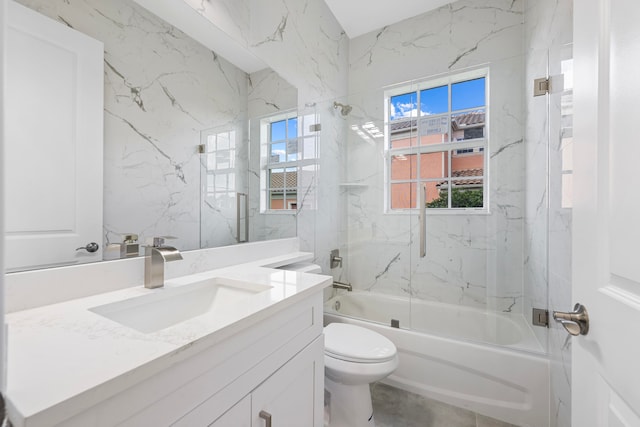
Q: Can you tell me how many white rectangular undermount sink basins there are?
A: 1